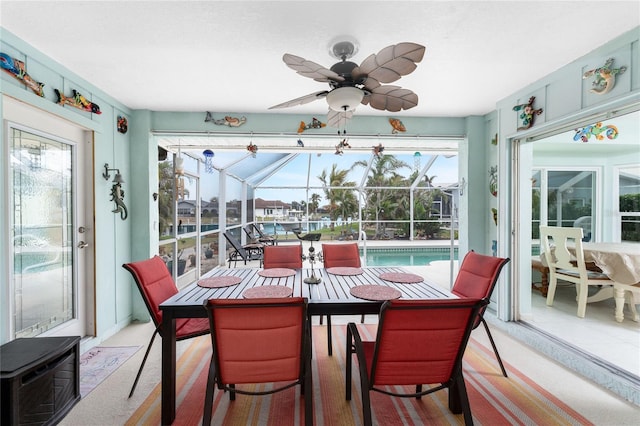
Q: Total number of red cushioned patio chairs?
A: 6